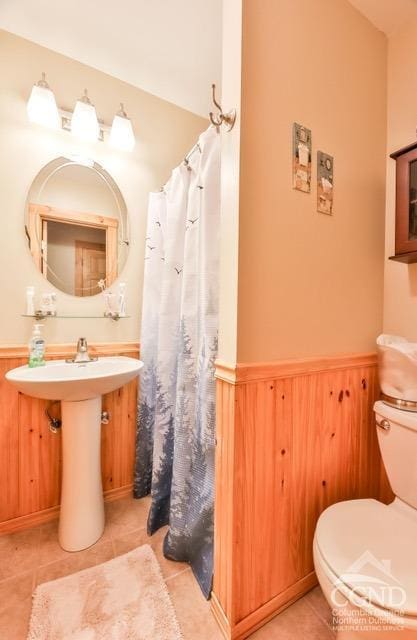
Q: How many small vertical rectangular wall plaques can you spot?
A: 2